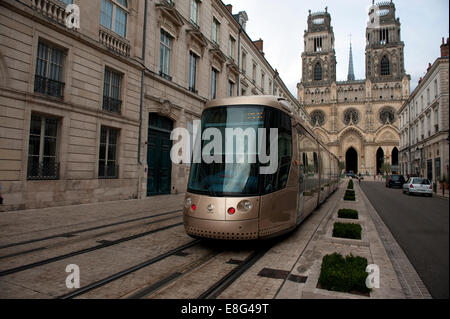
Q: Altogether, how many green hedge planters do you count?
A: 5